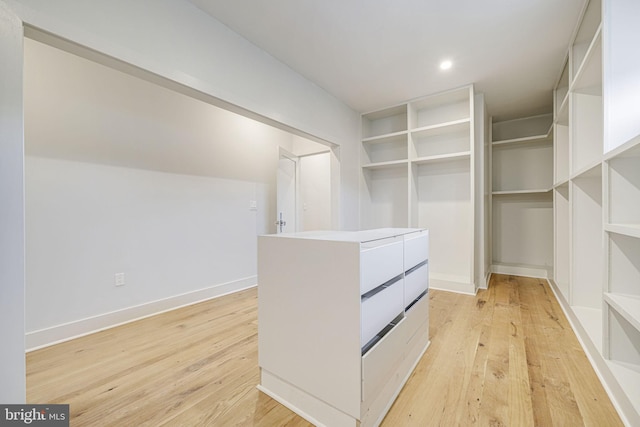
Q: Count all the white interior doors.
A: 1